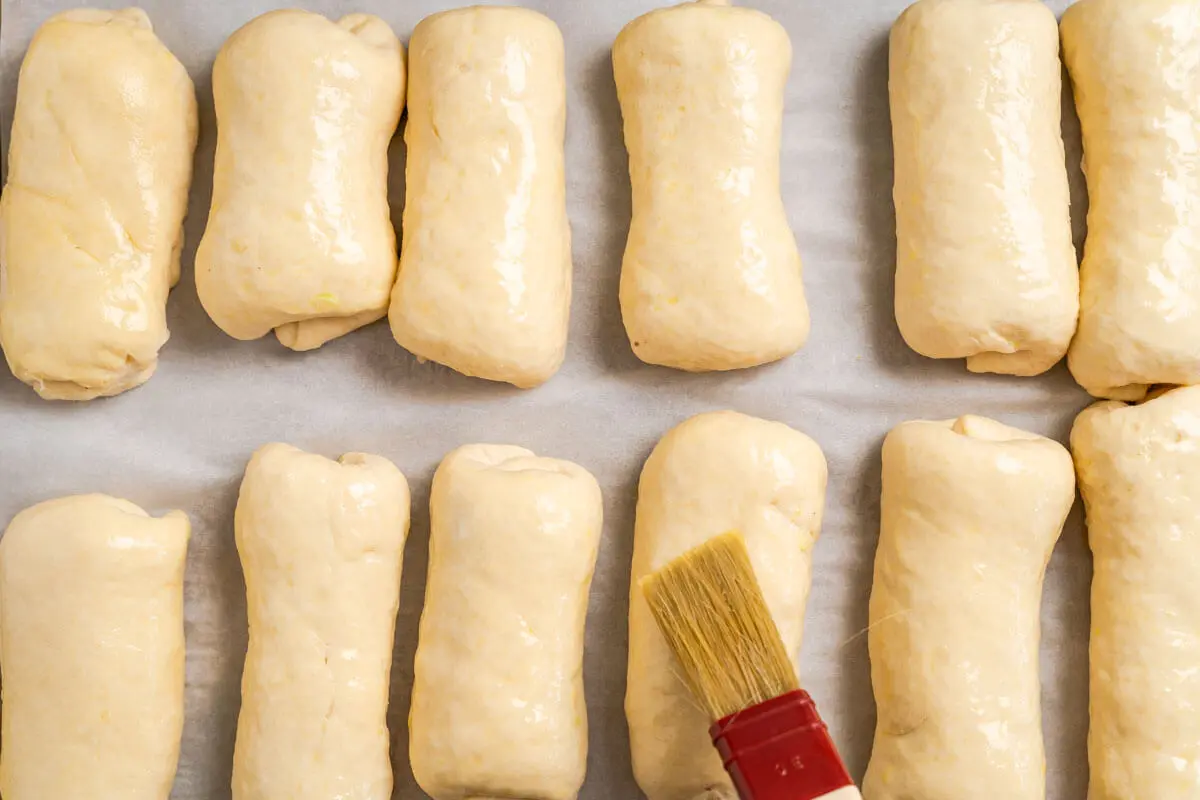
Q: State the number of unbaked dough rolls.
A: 12